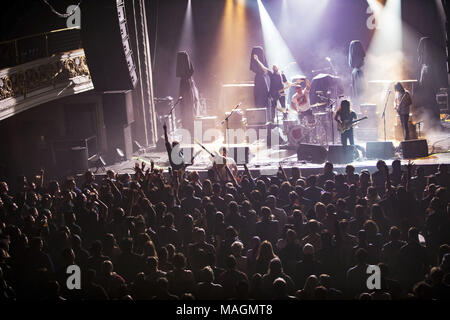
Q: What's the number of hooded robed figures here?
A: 4